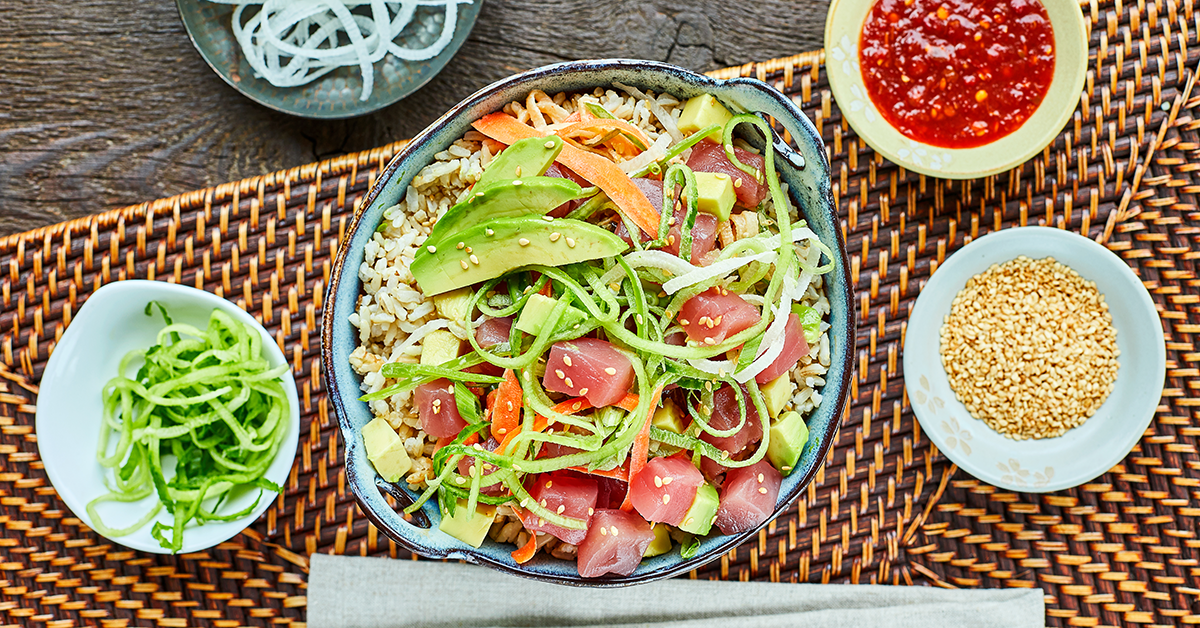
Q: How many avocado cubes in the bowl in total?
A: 13